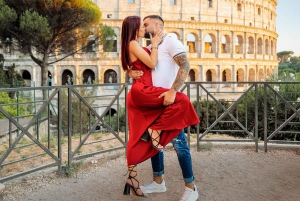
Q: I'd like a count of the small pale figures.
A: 3